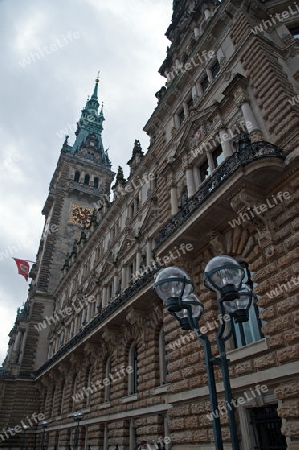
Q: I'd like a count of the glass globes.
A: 4